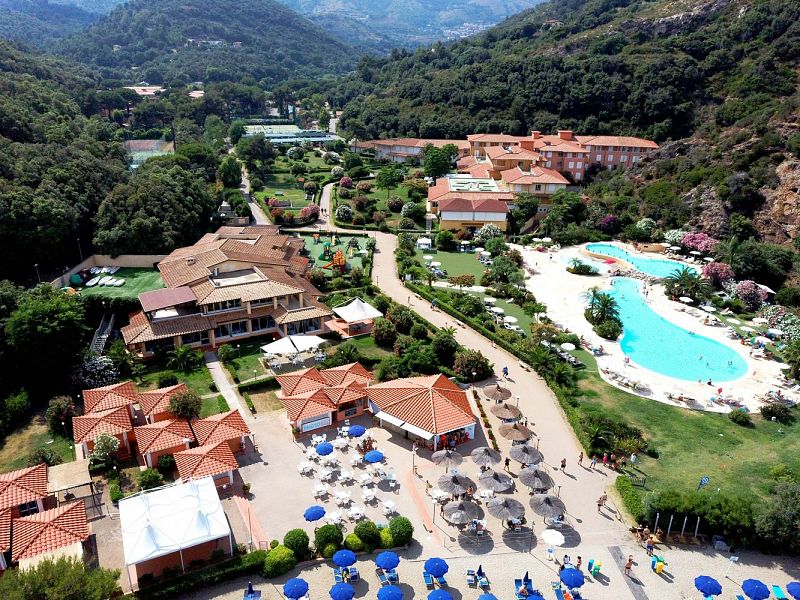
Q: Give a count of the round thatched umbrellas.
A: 12